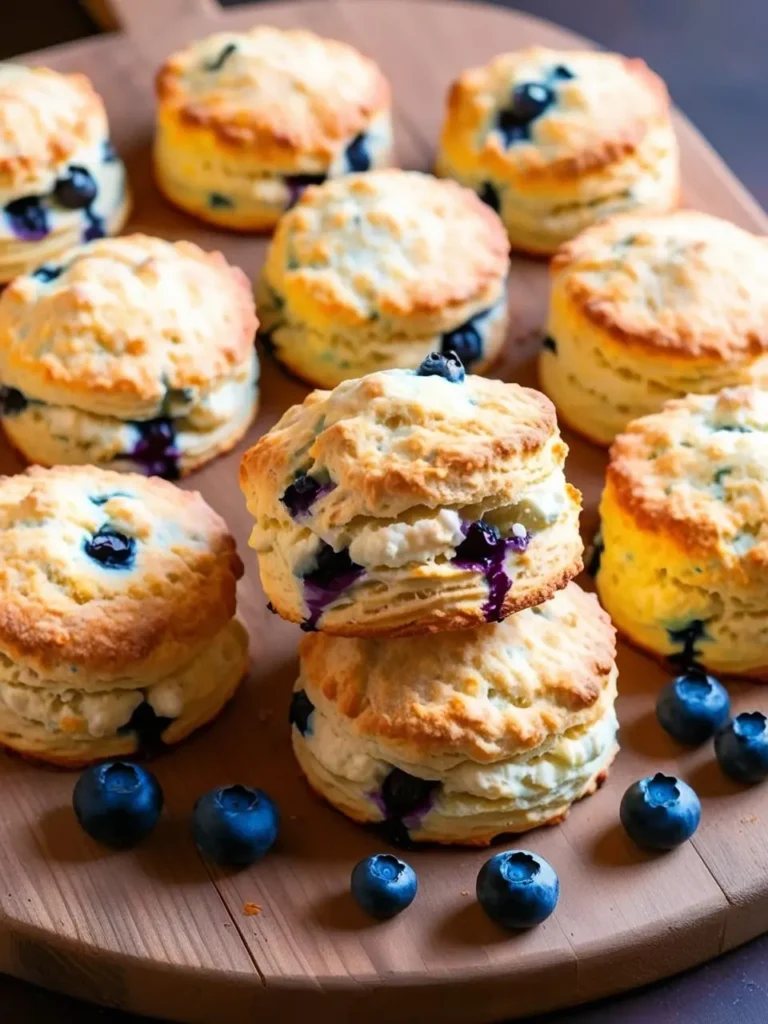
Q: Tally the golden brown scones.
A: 10